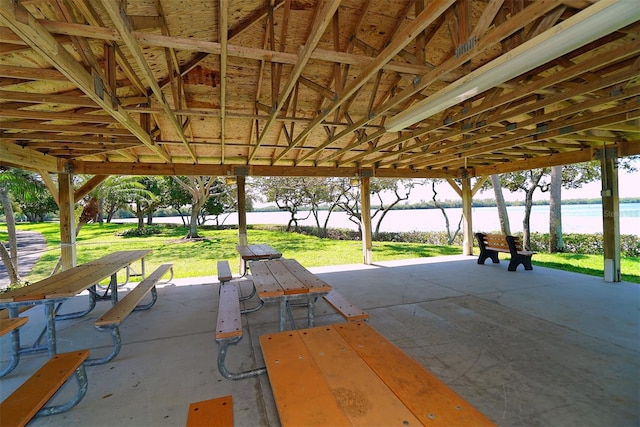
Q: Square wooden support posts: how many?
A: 5